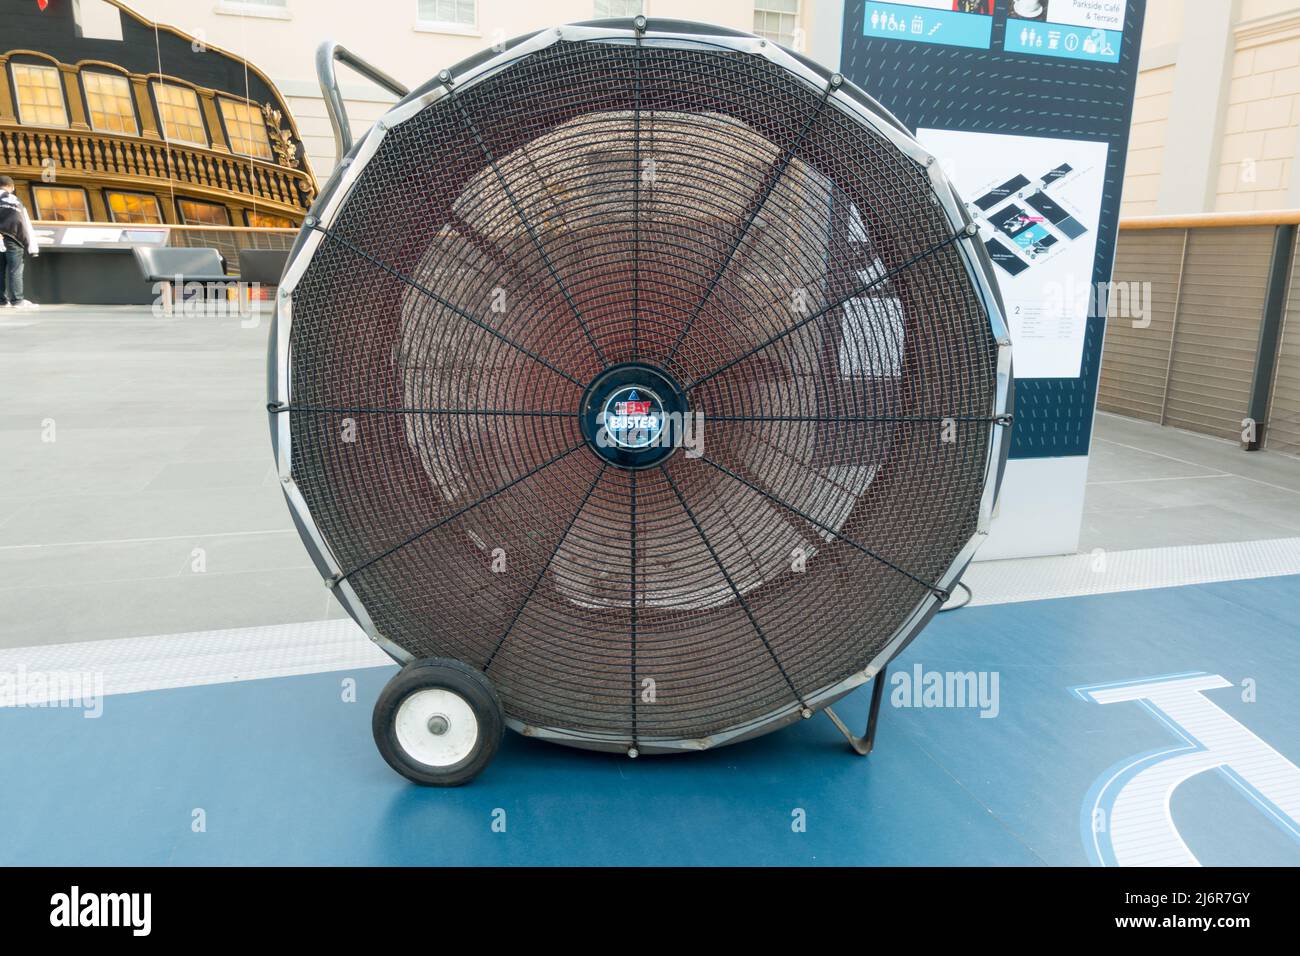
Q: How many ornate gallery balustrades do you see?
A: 1